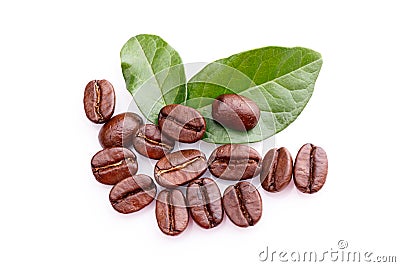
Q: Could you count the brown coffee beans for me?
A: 14